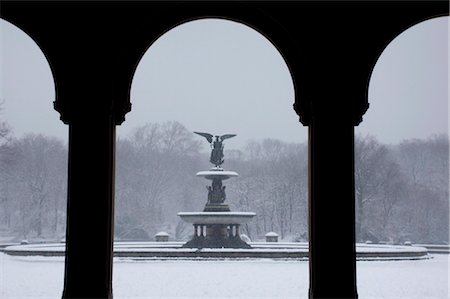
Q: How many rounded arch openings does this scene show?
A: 3